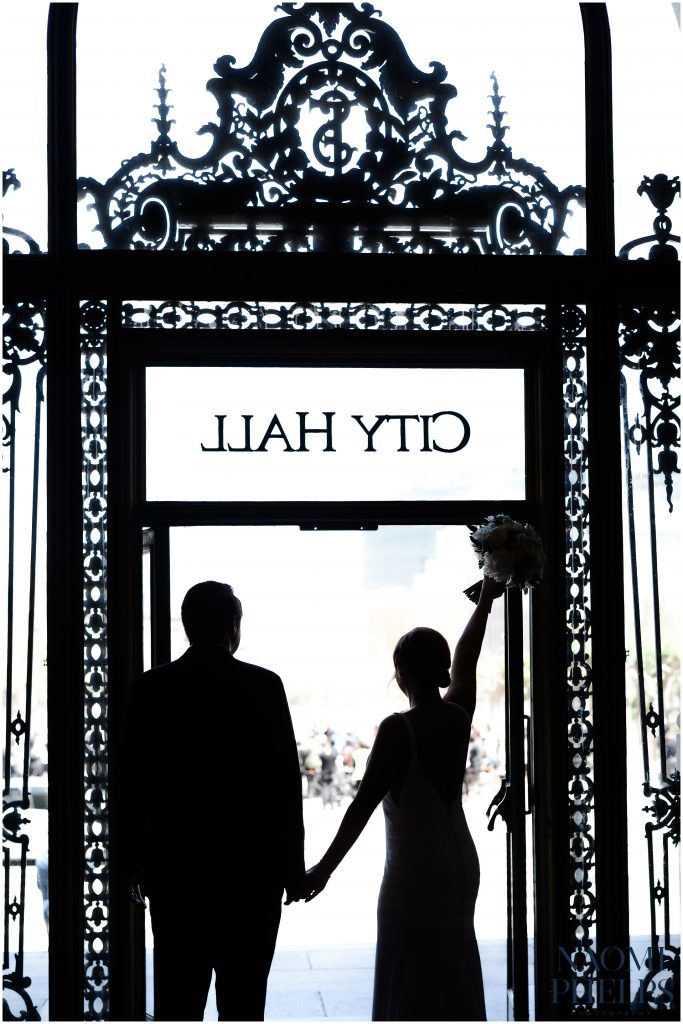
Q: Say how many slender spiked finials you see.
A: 2